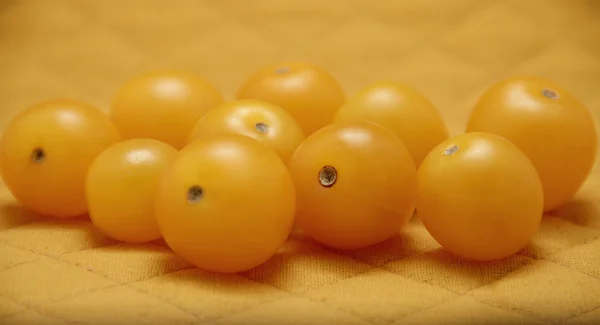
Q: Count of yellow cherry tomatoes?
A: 10